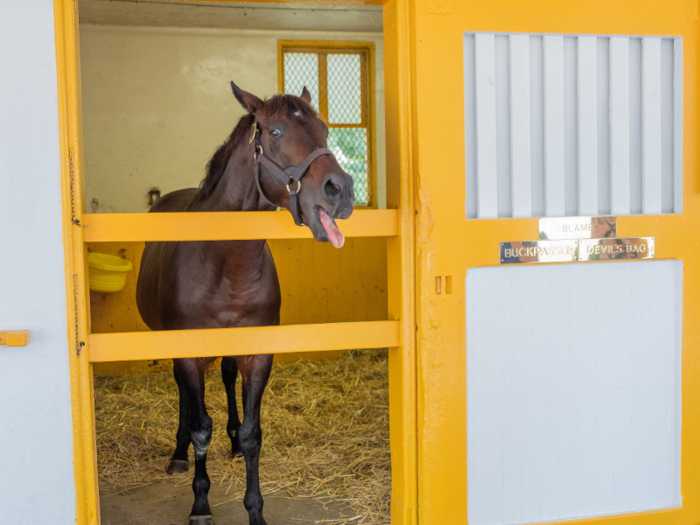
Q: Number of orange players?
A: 0